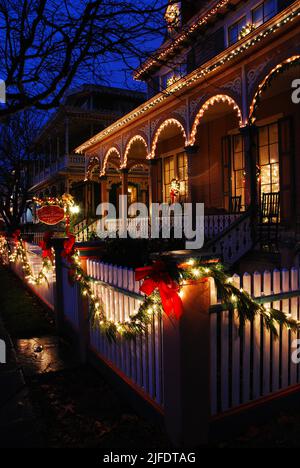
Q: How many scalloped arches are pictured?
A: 6